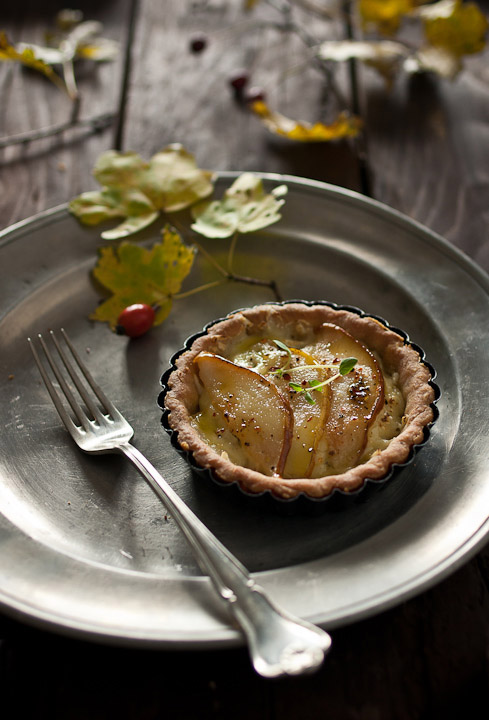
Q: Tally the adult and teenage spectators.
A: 0